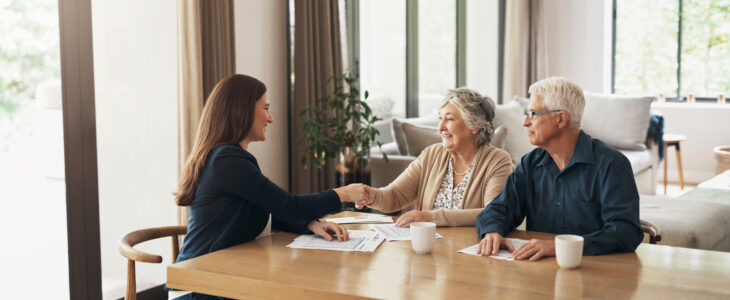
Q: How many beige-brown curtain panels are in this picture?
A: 3